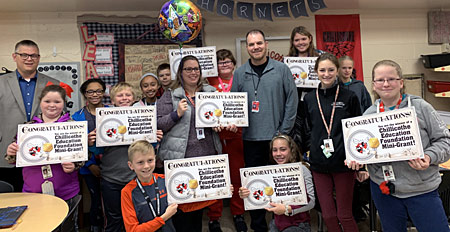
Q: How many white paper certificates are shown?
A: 8